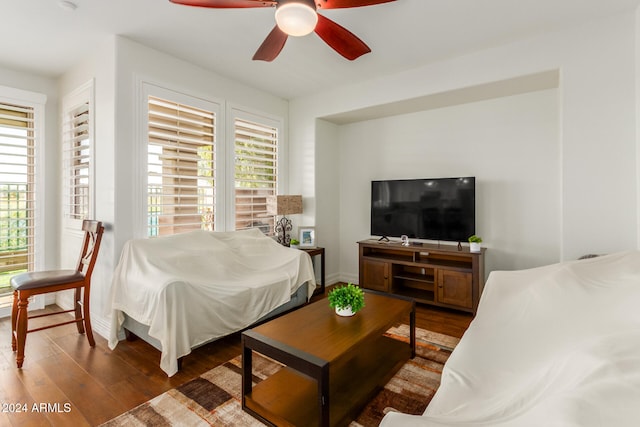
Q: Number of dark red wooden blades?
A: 4